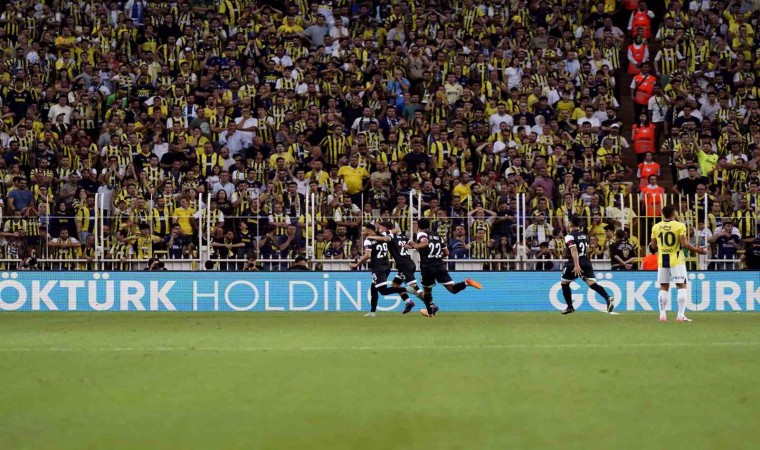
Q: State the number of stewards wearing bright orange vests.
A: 8